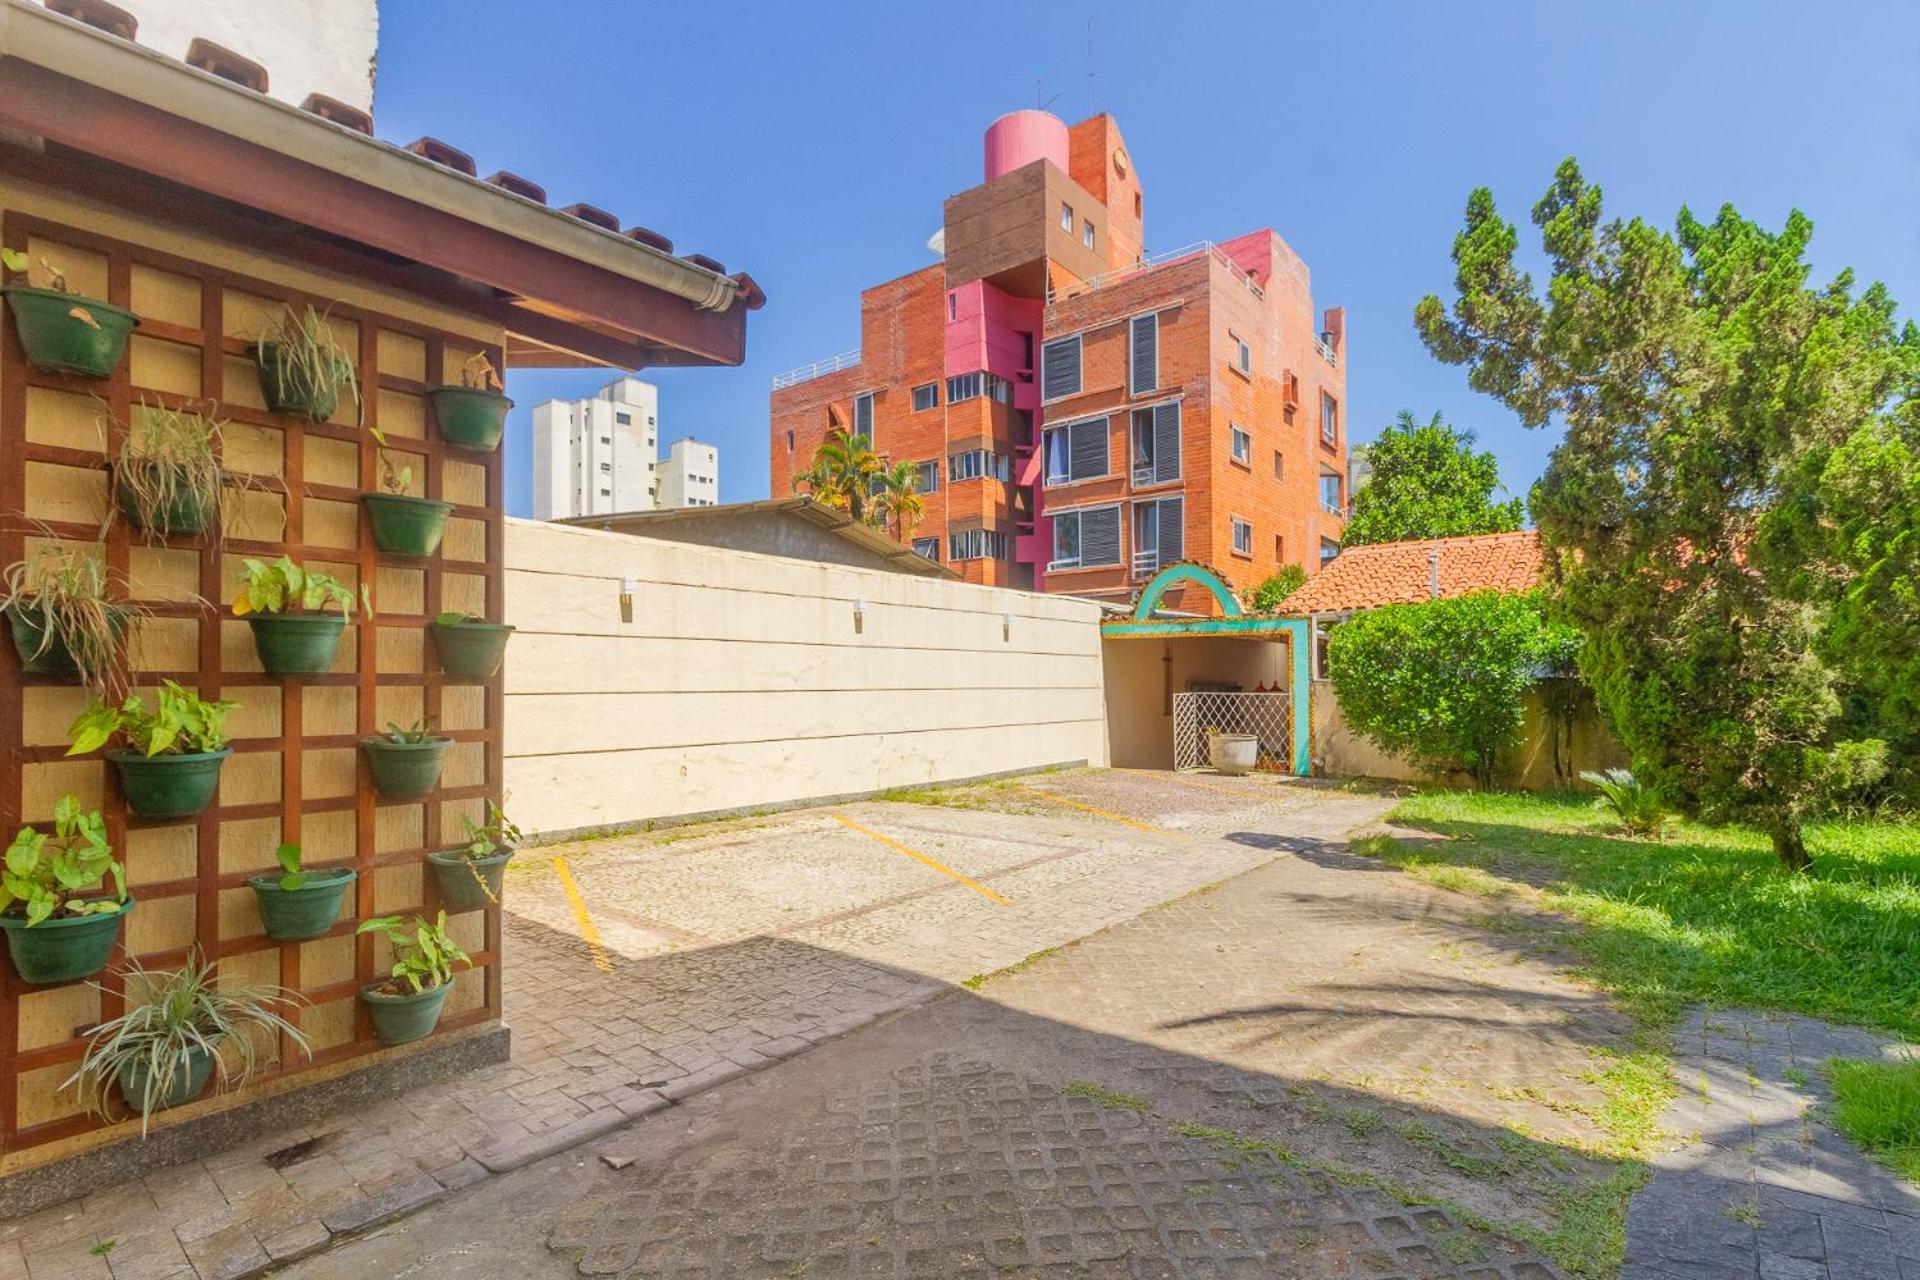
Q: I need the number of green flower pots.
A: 15